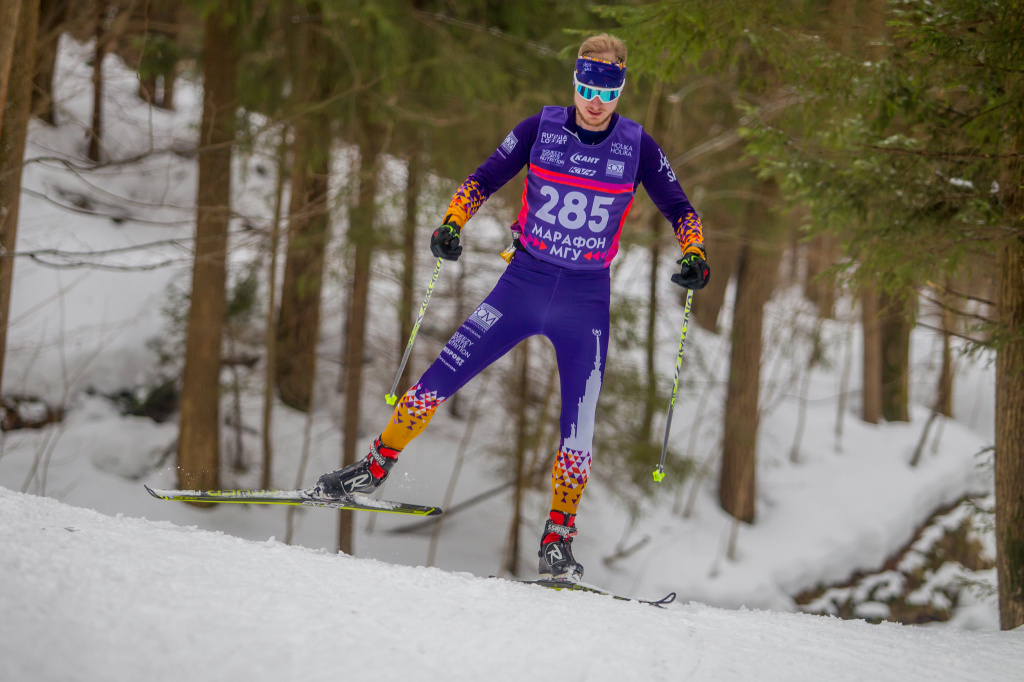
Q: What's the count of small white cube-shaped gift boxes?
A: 0